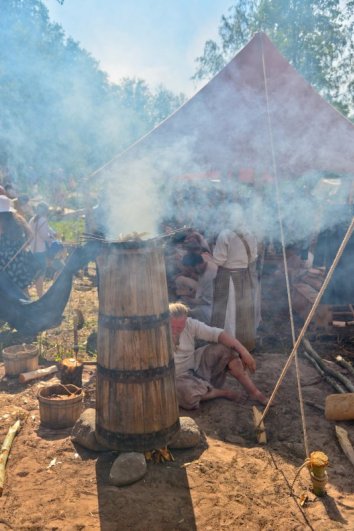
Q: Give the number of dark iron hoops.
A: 3